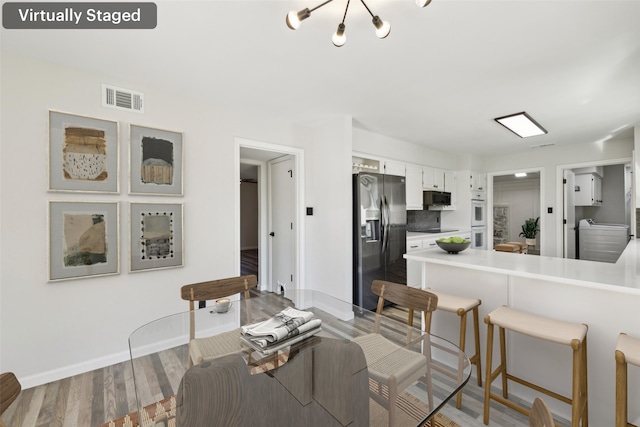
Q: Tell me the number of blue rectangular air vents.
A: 0